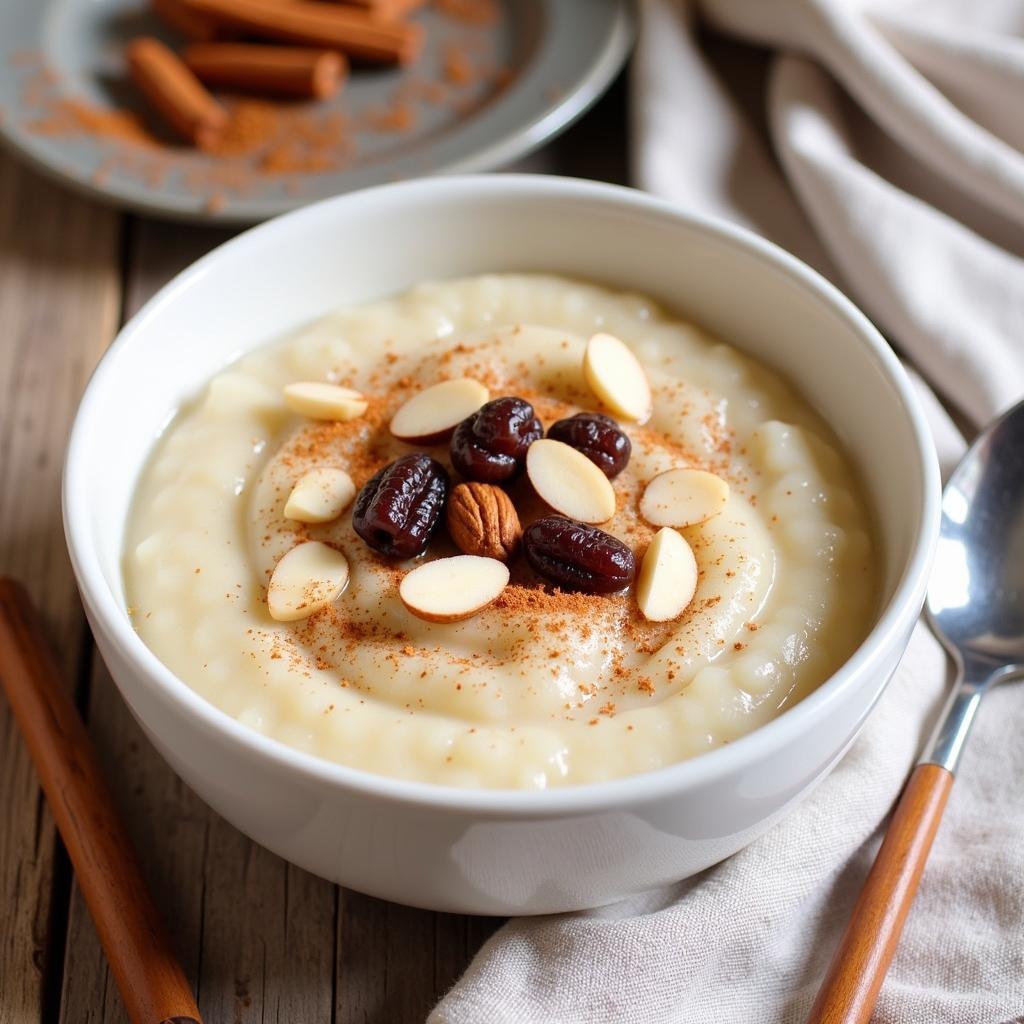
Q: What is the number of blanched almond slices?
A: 9